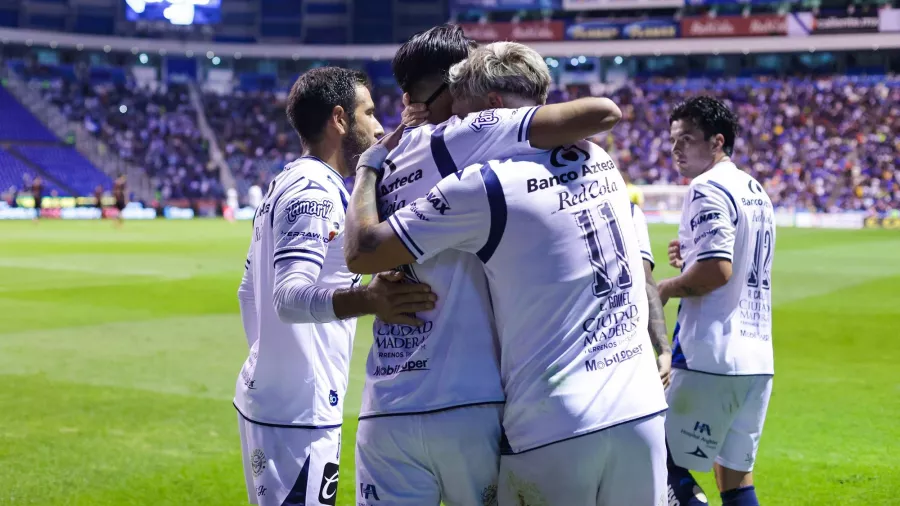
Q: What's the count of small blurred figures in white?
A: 2